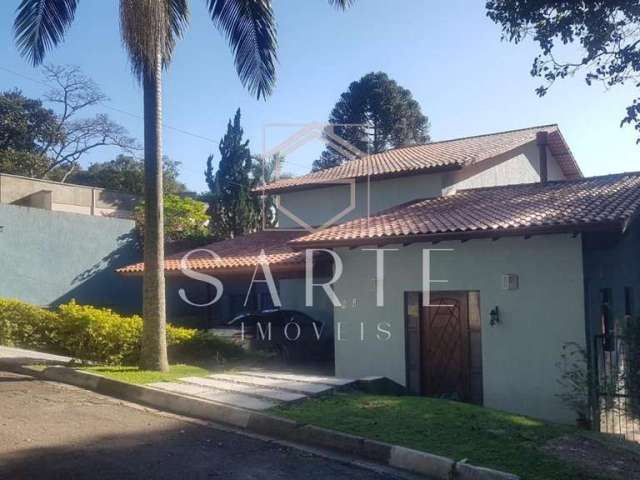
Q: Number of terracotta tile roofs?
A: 3